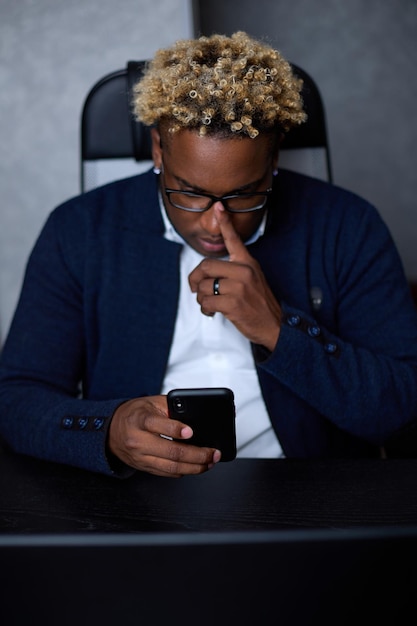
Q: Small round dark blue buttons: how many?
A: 6